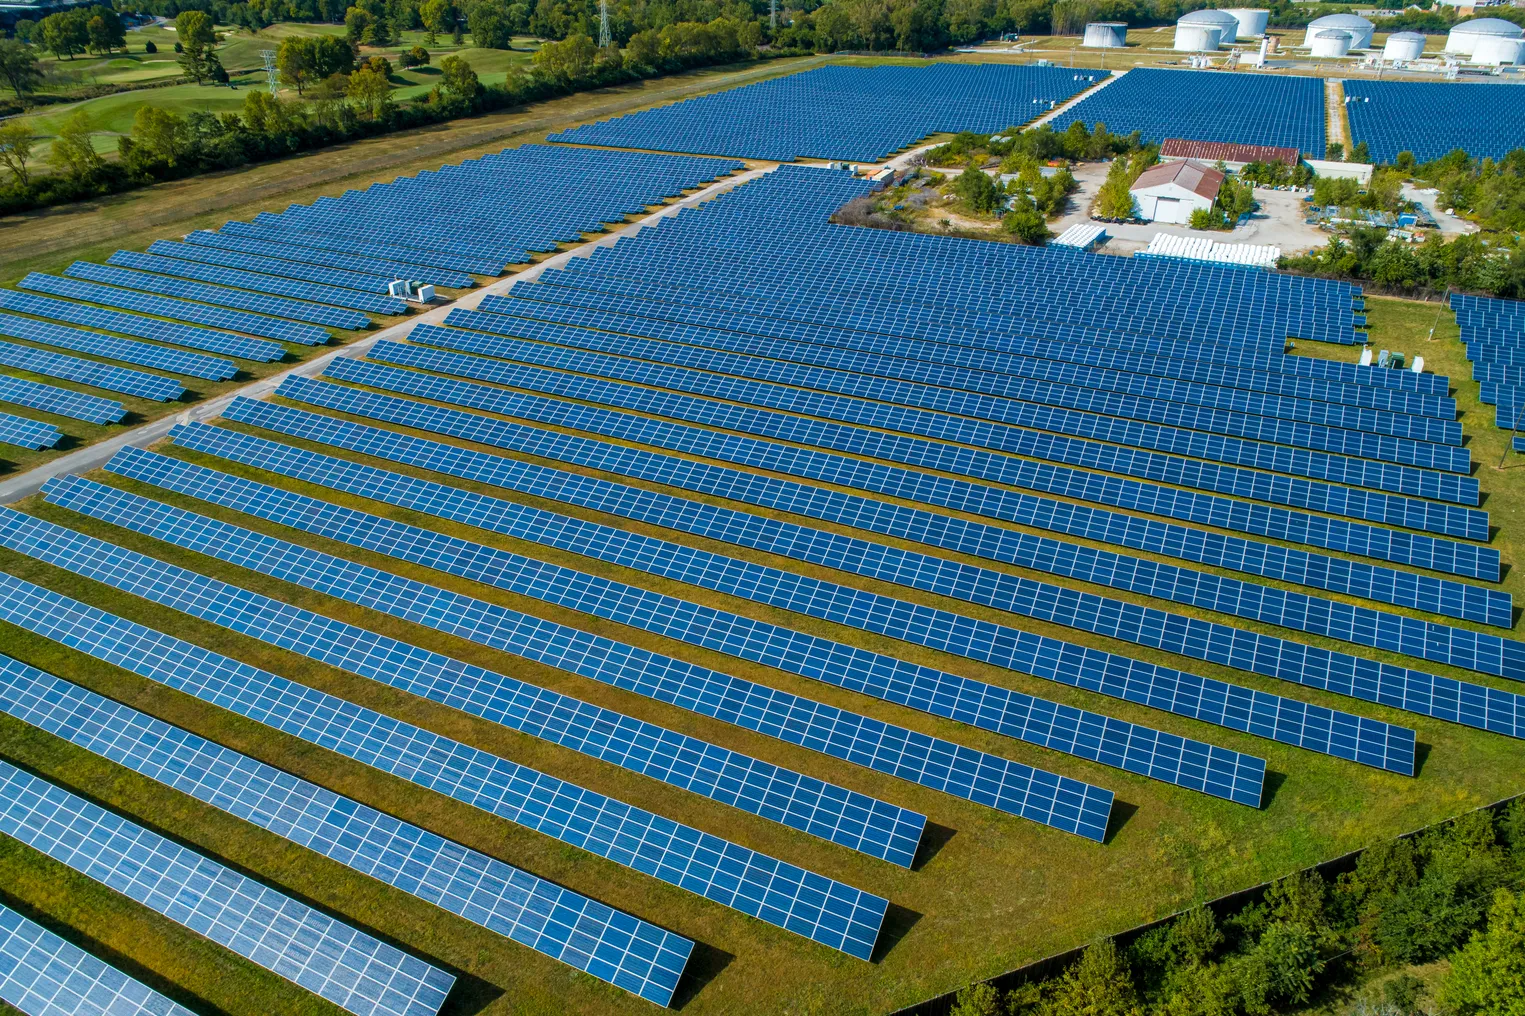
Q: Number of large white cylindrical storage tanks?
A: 9